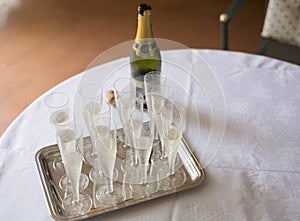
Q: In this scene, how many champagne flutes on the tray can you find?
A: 12